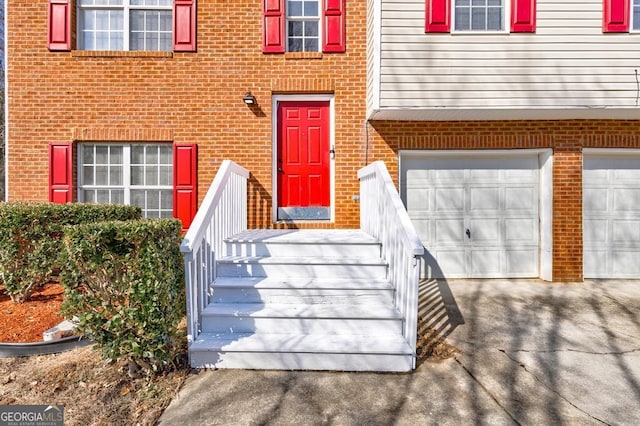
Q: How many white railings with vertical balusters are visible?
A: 2